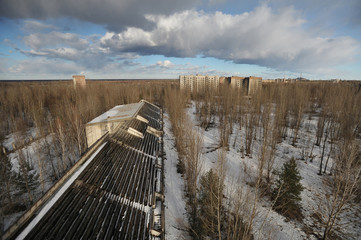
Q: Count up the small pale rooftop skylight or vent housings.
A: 3